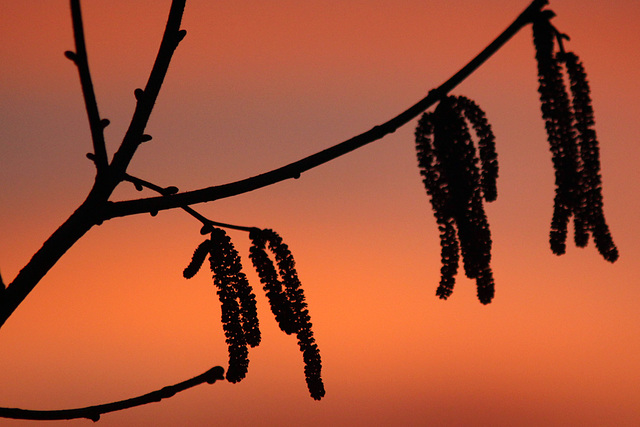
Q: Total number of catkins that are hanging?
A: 12